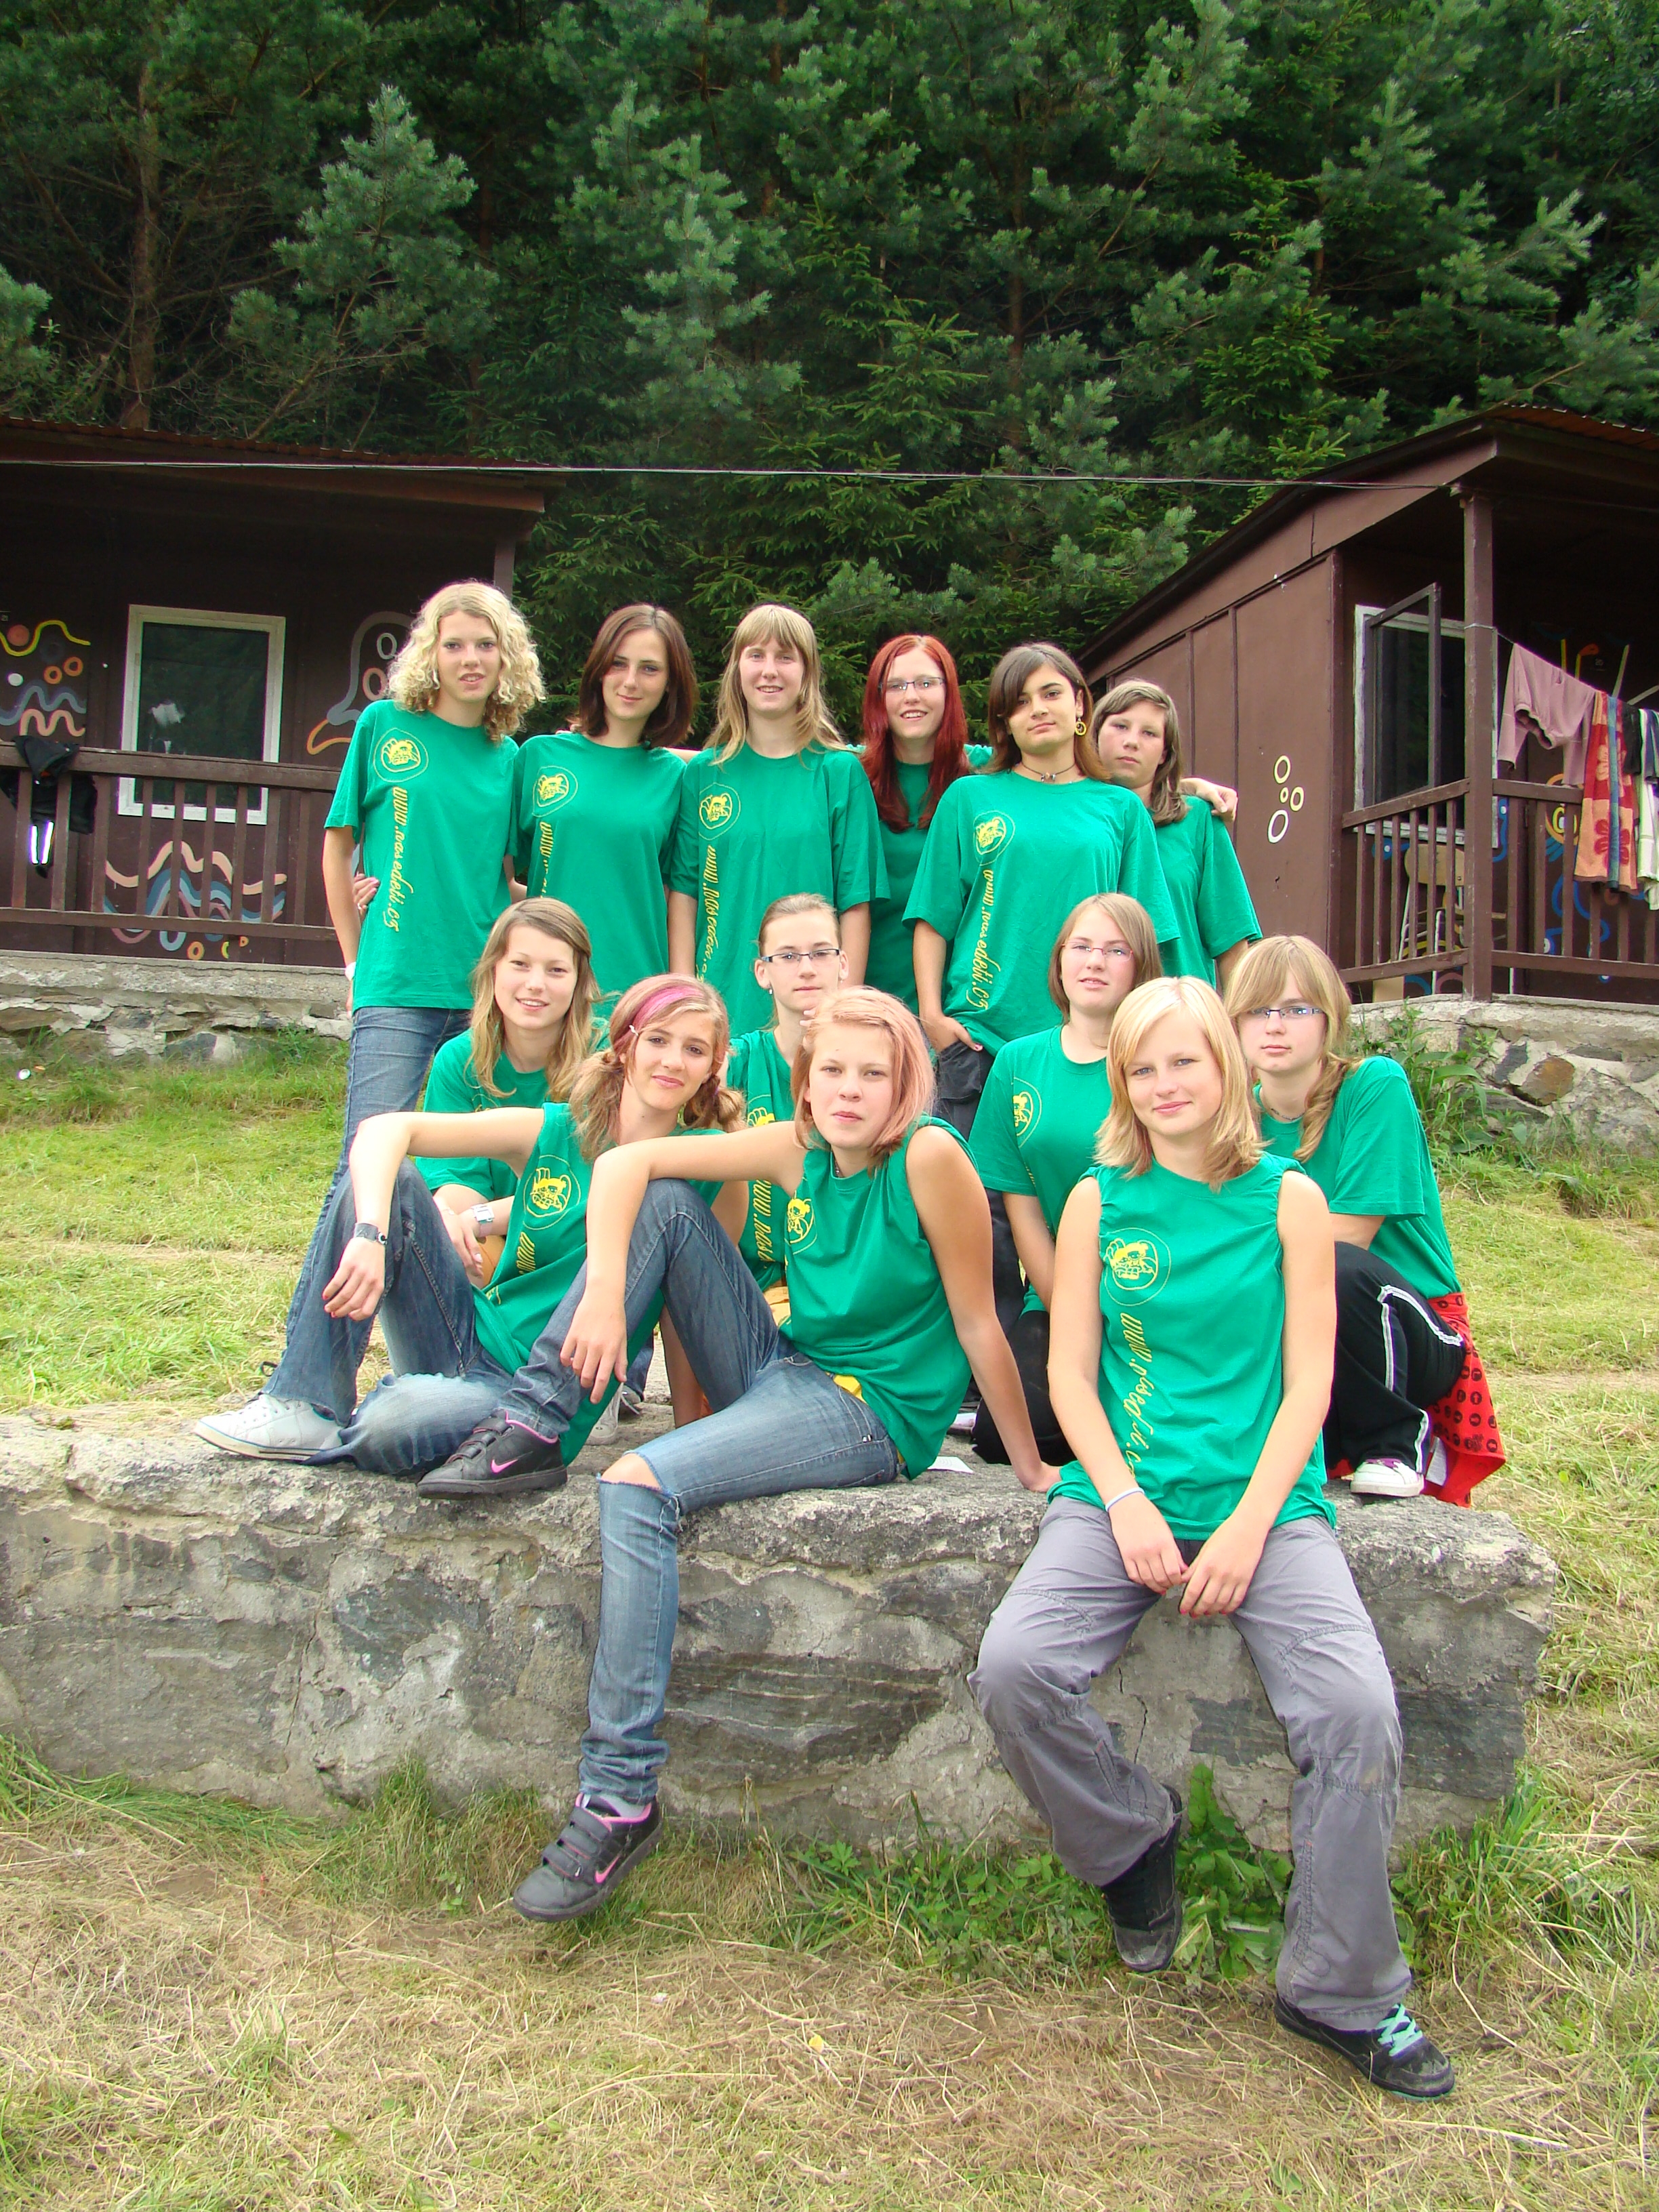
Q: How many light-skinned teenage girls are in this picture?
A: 13